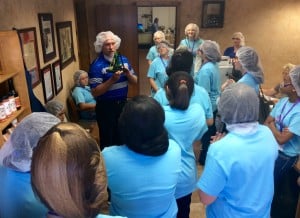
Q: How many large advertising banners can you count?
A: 0